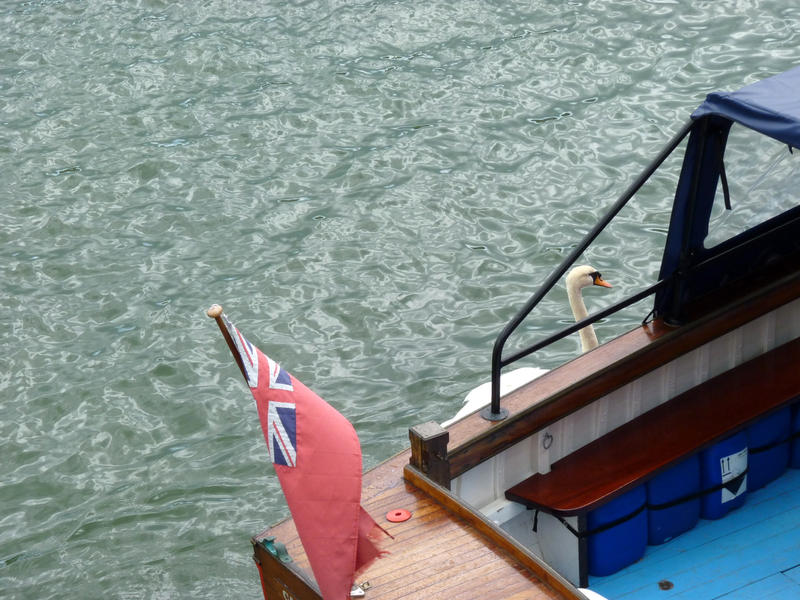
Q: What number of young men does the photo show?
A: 0